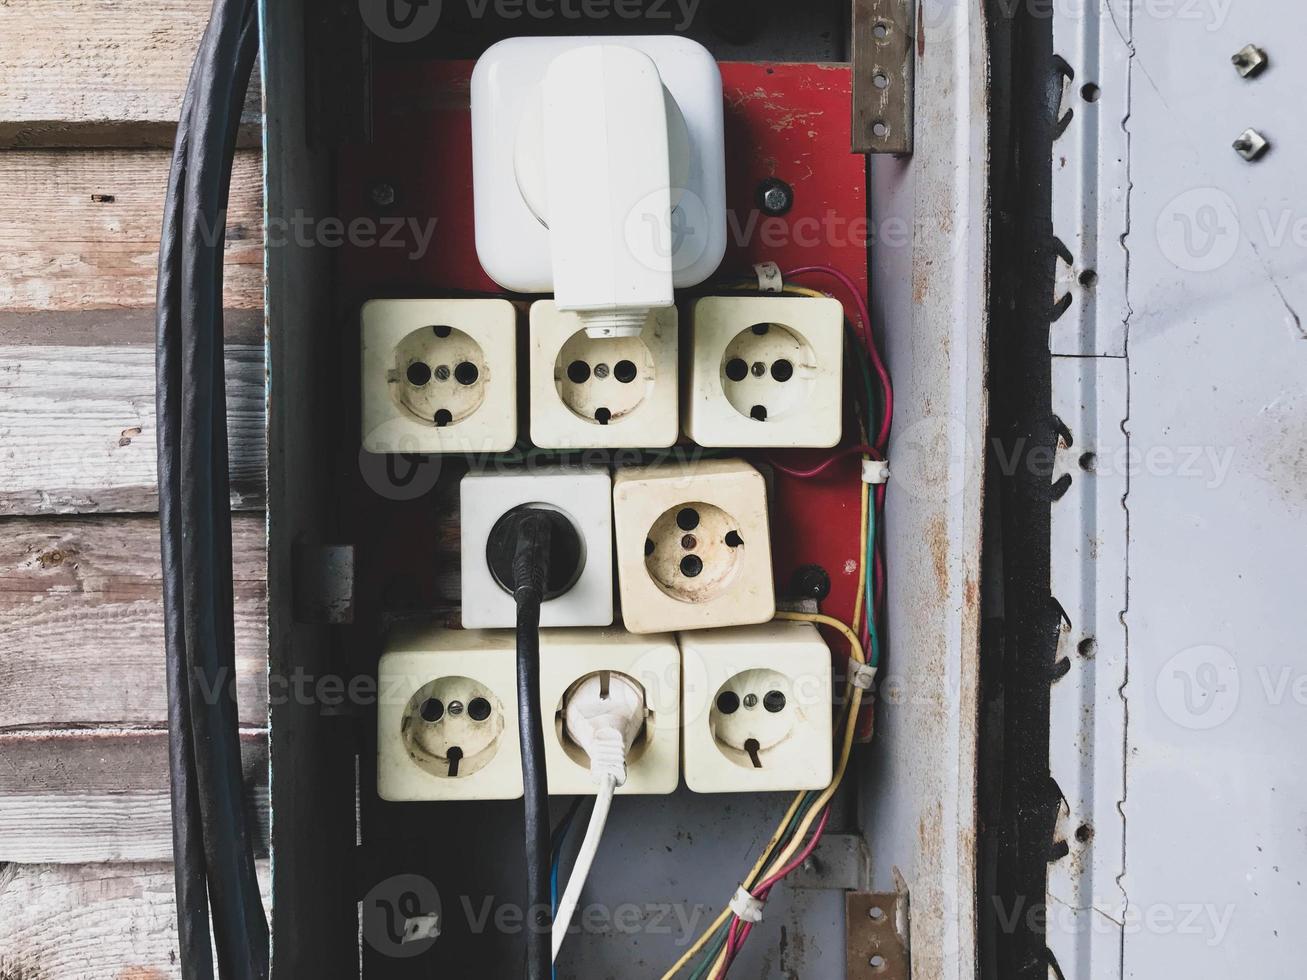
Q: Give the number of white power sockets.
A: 9